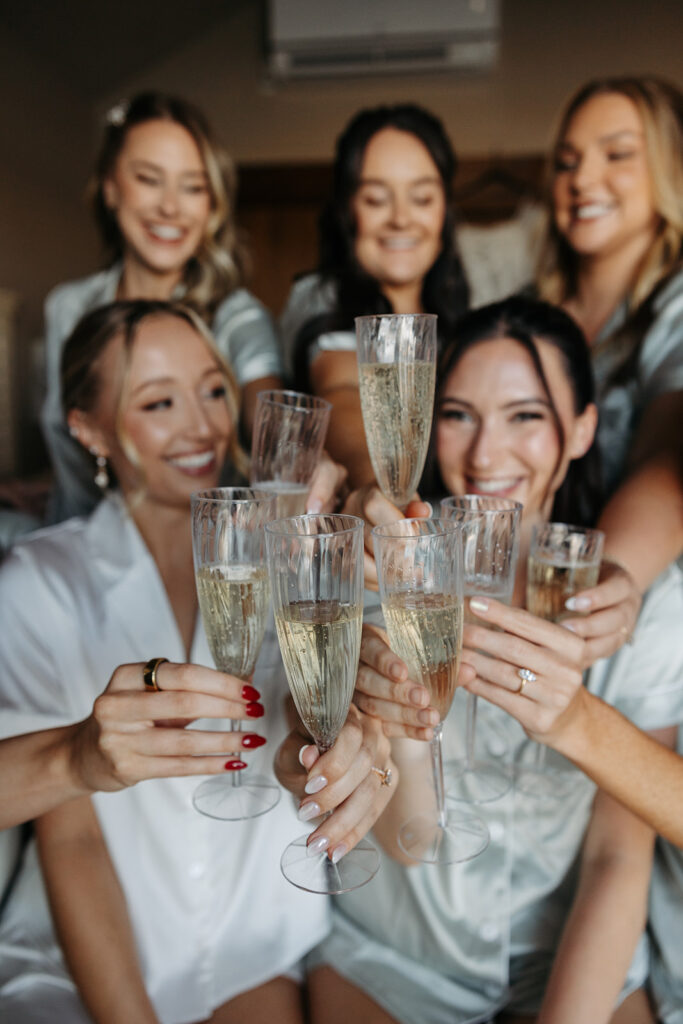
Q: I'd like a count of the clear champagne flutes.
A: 7